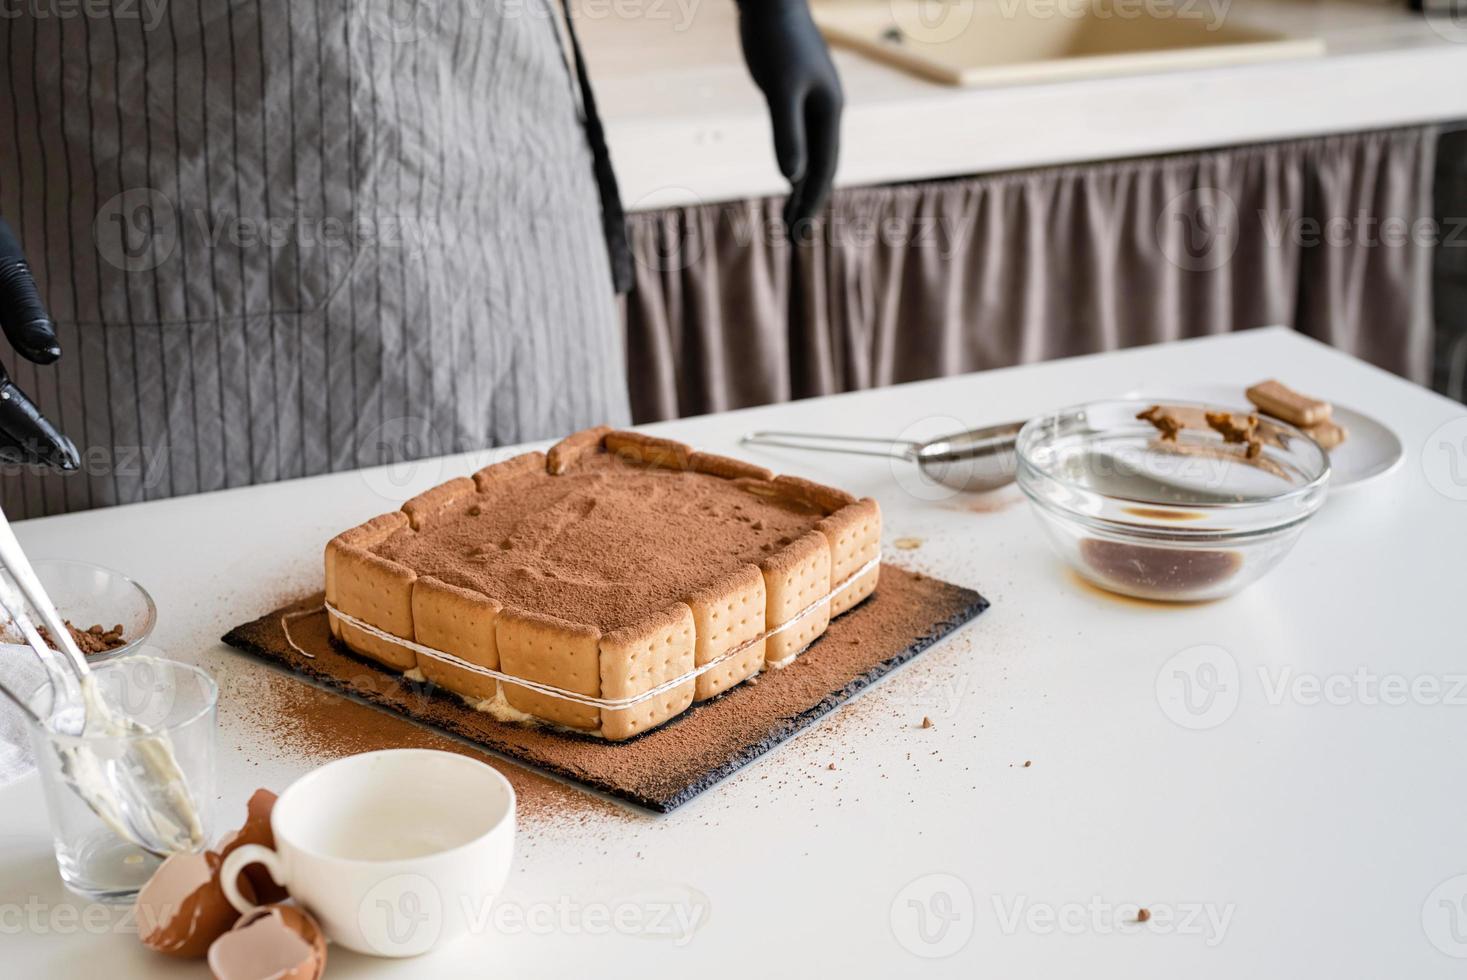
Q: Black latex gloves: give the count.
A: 2